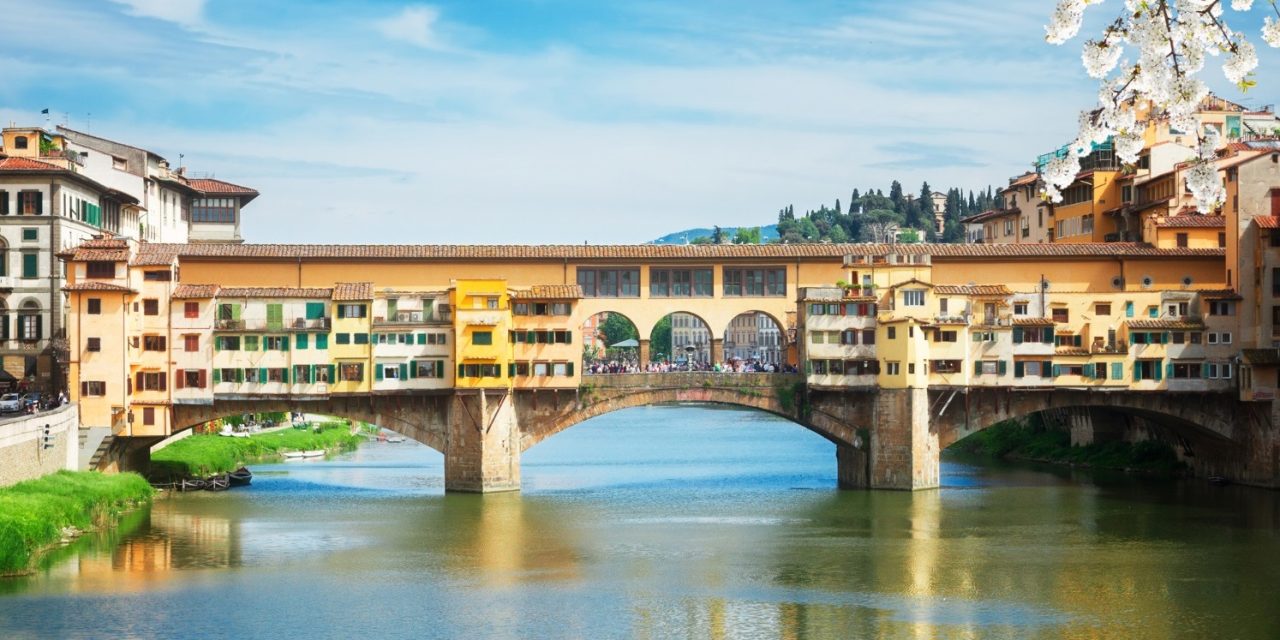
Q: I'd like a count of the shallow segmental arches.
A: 3